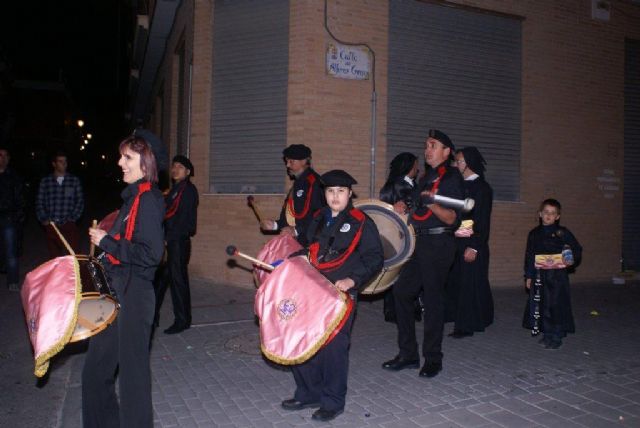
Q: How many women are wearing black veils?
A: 2